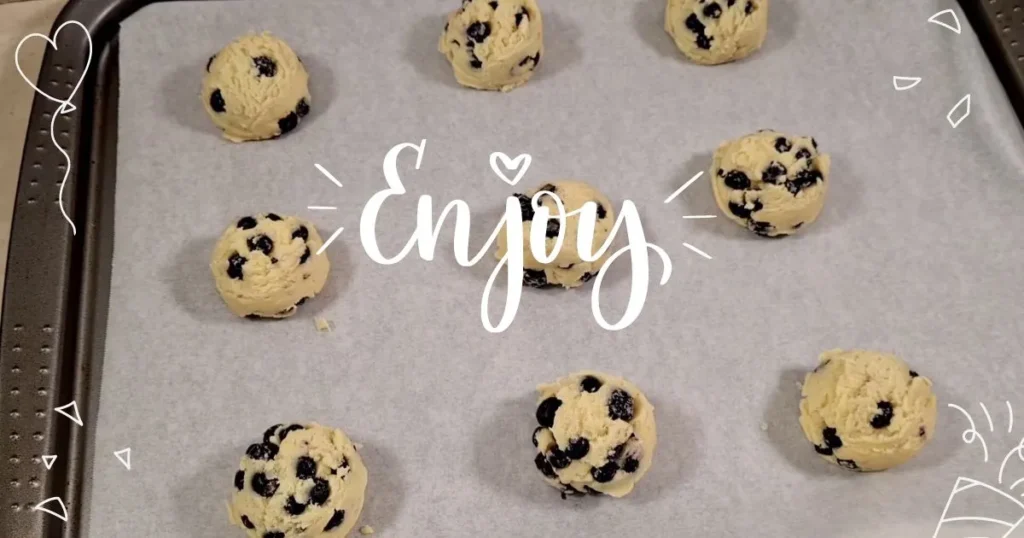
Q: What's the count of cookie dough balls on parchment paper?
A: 9